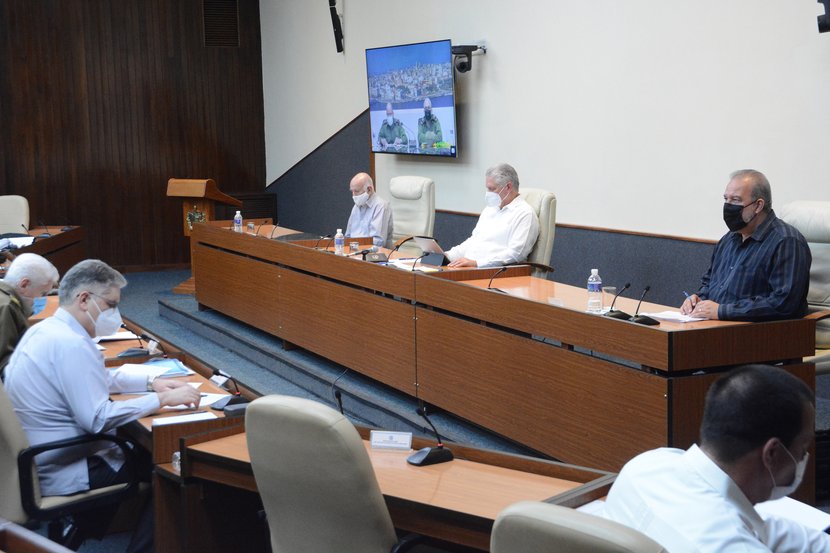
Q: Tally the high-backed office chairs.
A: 7